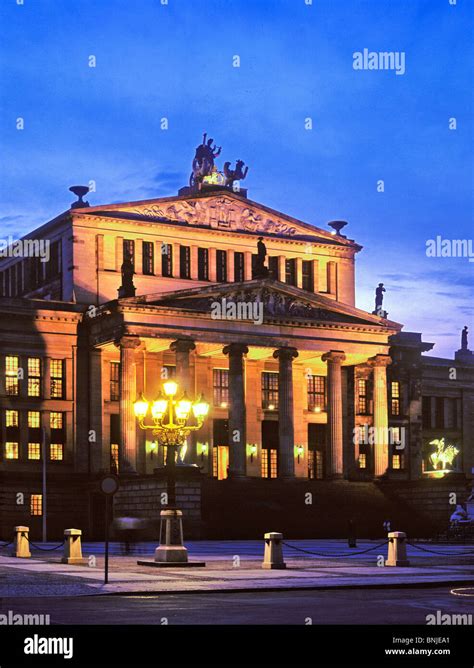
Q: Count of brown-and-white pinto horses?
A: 0